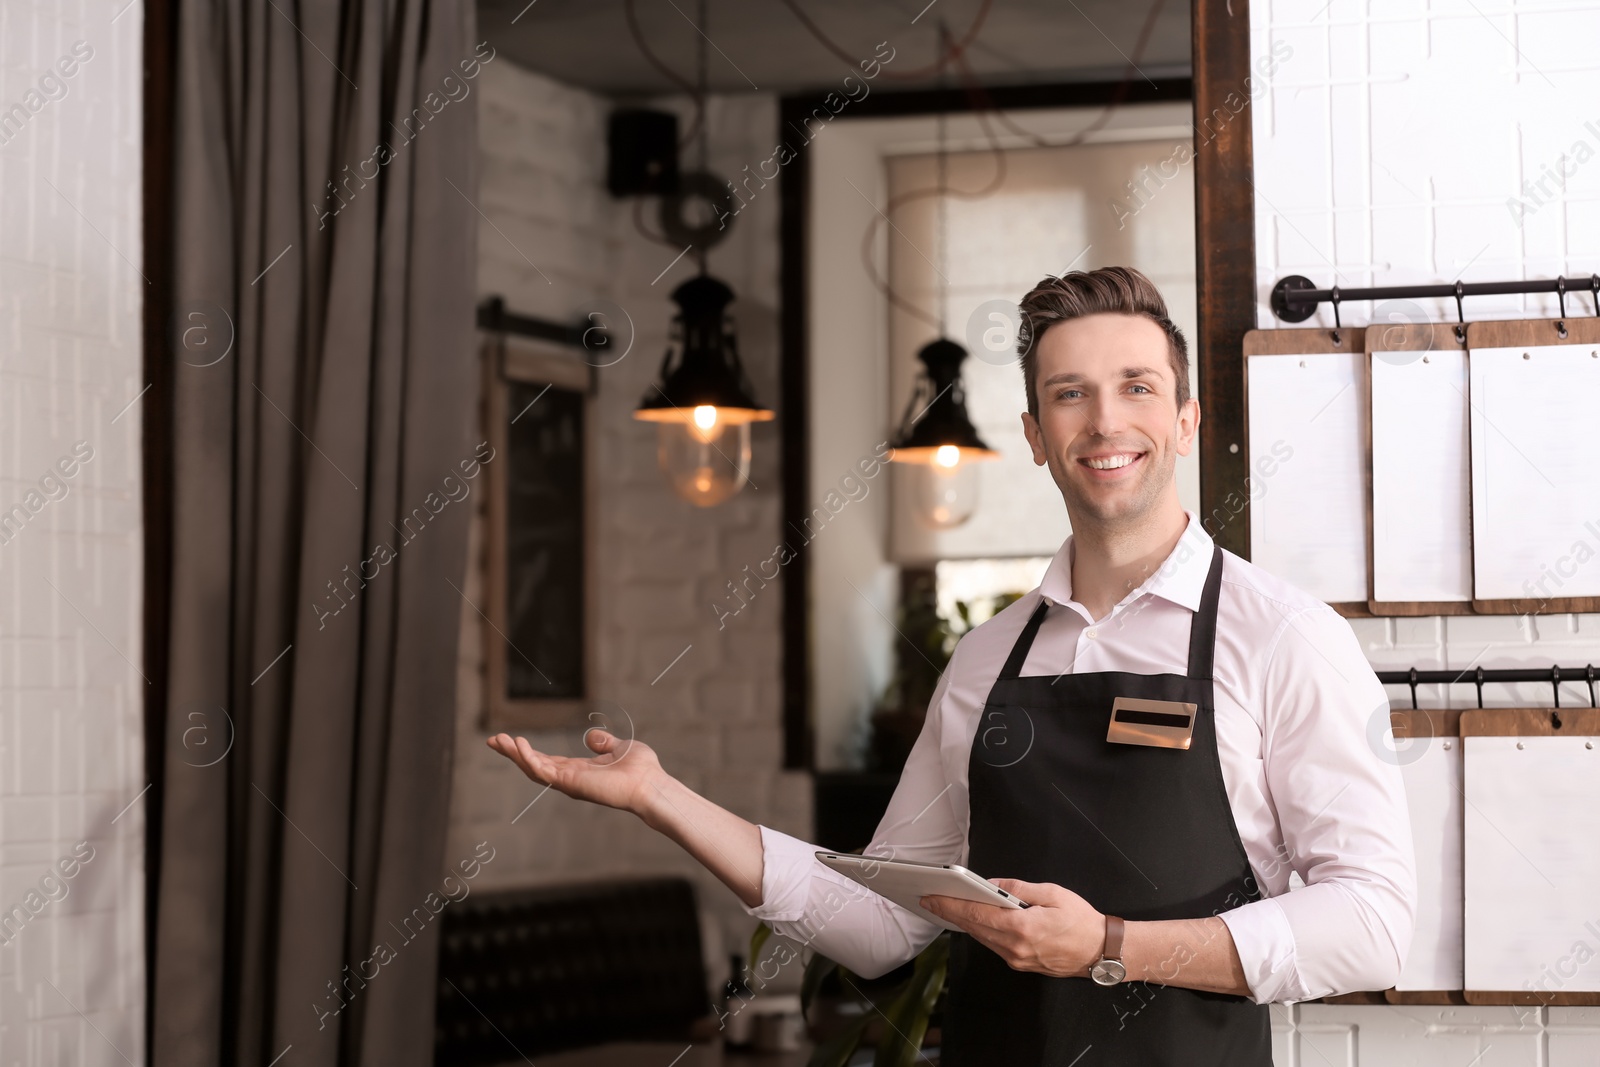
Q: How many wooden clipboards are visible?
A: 5